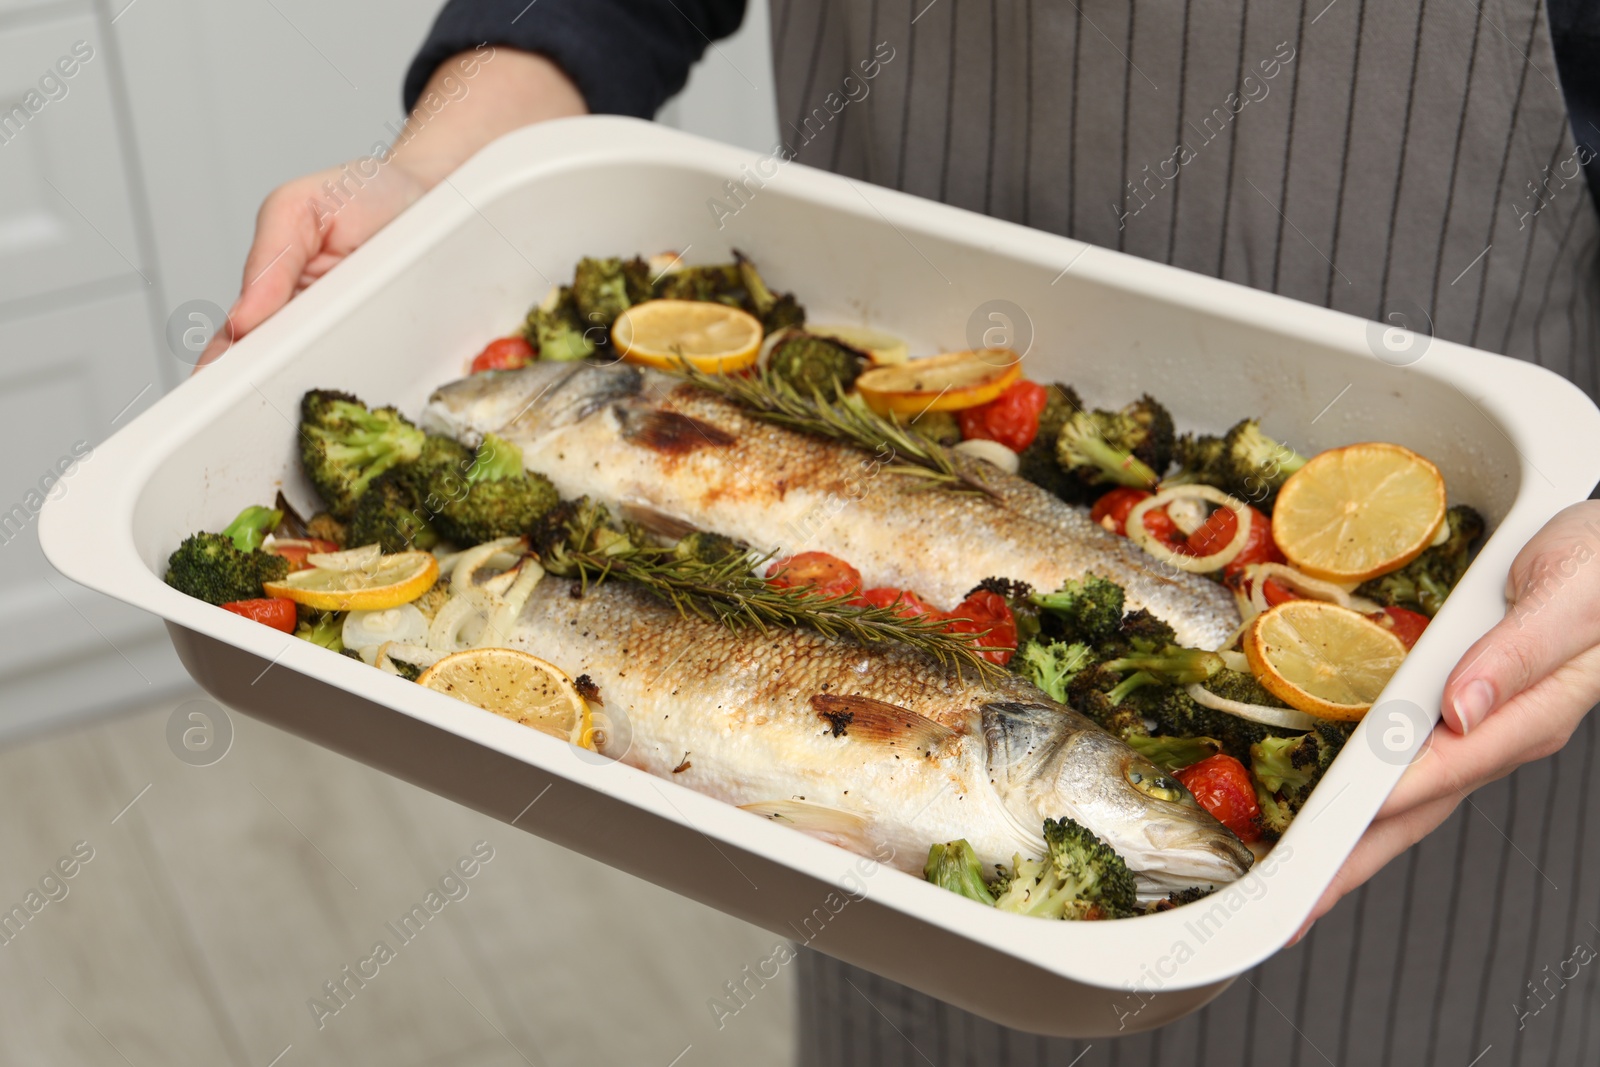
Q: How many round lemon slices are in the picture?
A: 6